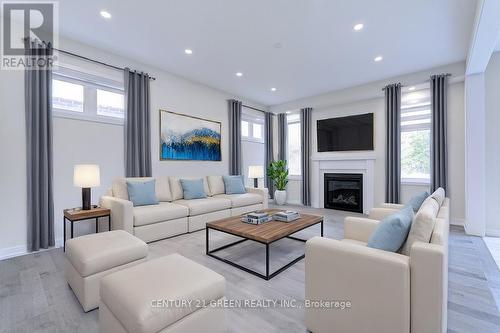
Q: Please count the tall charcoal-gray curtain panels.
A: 8